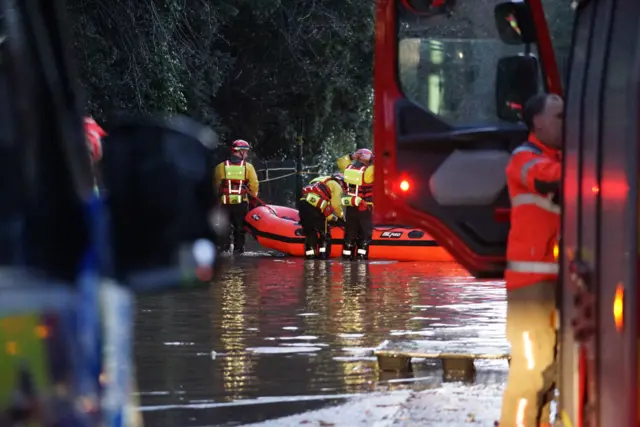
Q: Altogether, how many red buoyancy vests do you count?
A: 3